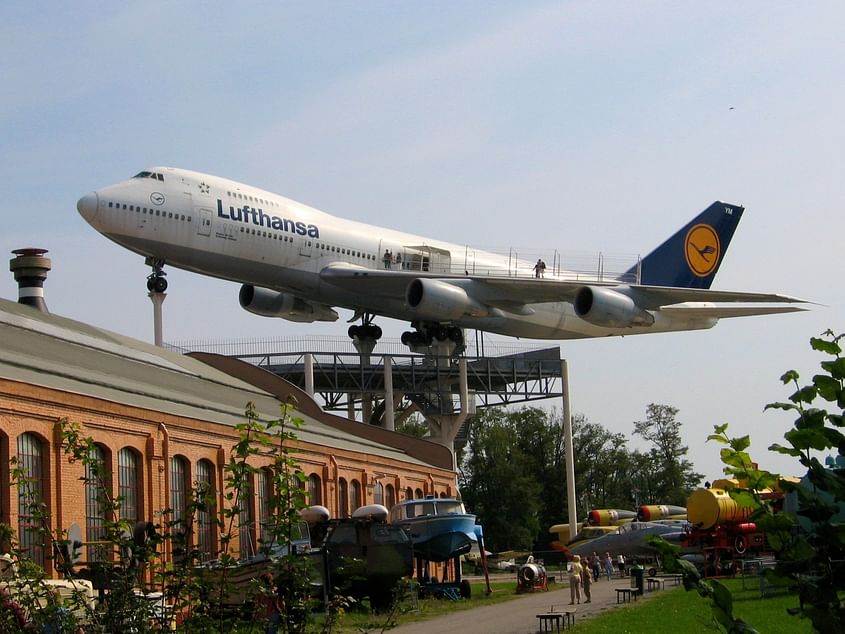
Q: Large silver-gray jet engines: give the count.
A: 3